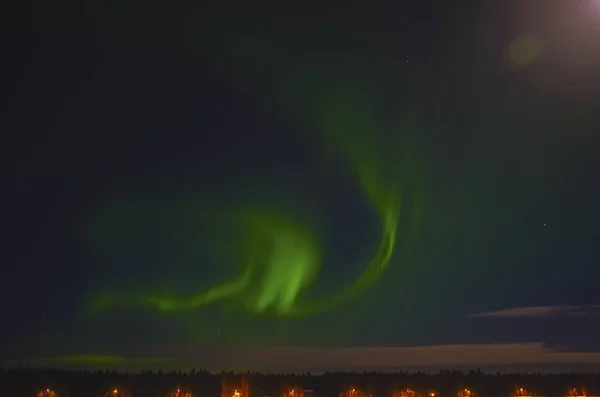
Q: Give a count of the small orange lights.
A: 11